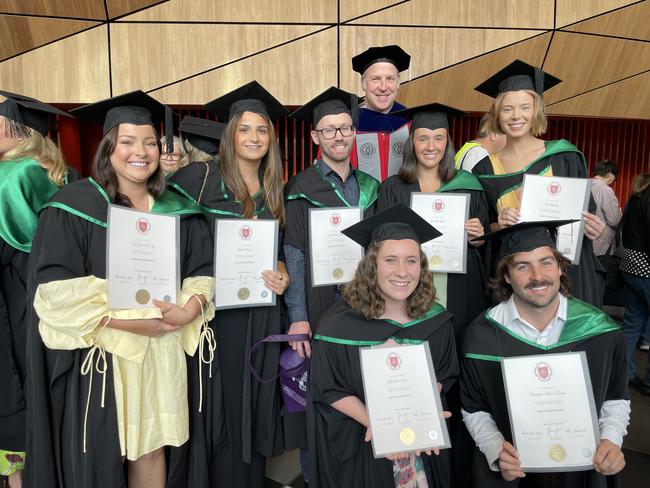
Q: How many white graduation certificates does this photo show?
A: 7